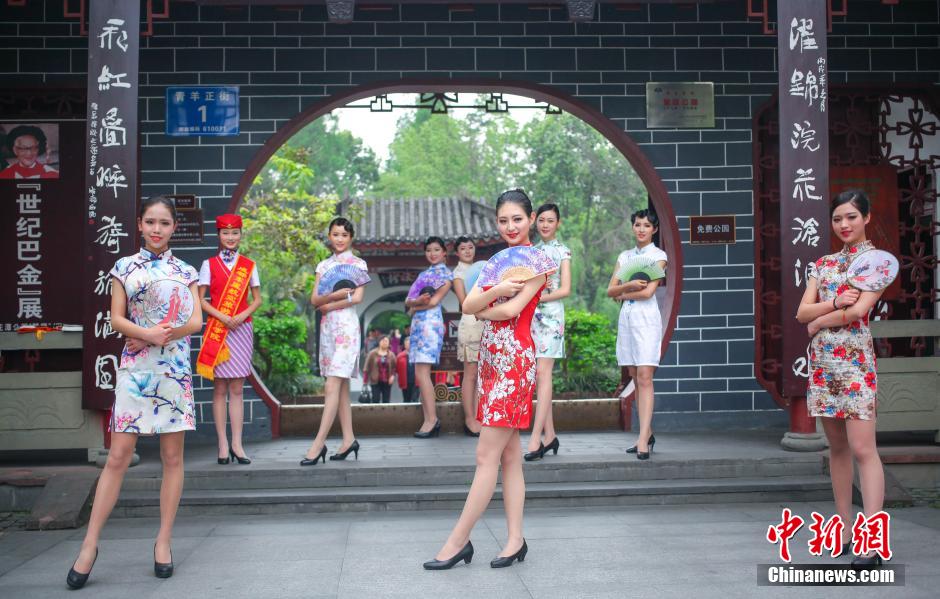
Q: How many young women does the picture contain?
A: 9